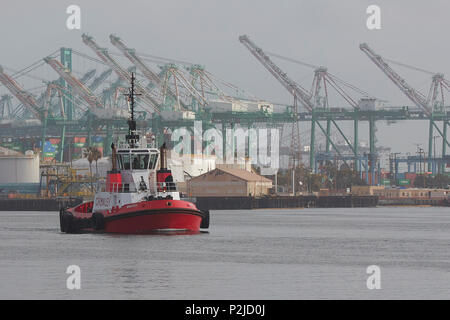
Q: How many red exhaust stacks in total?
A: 2